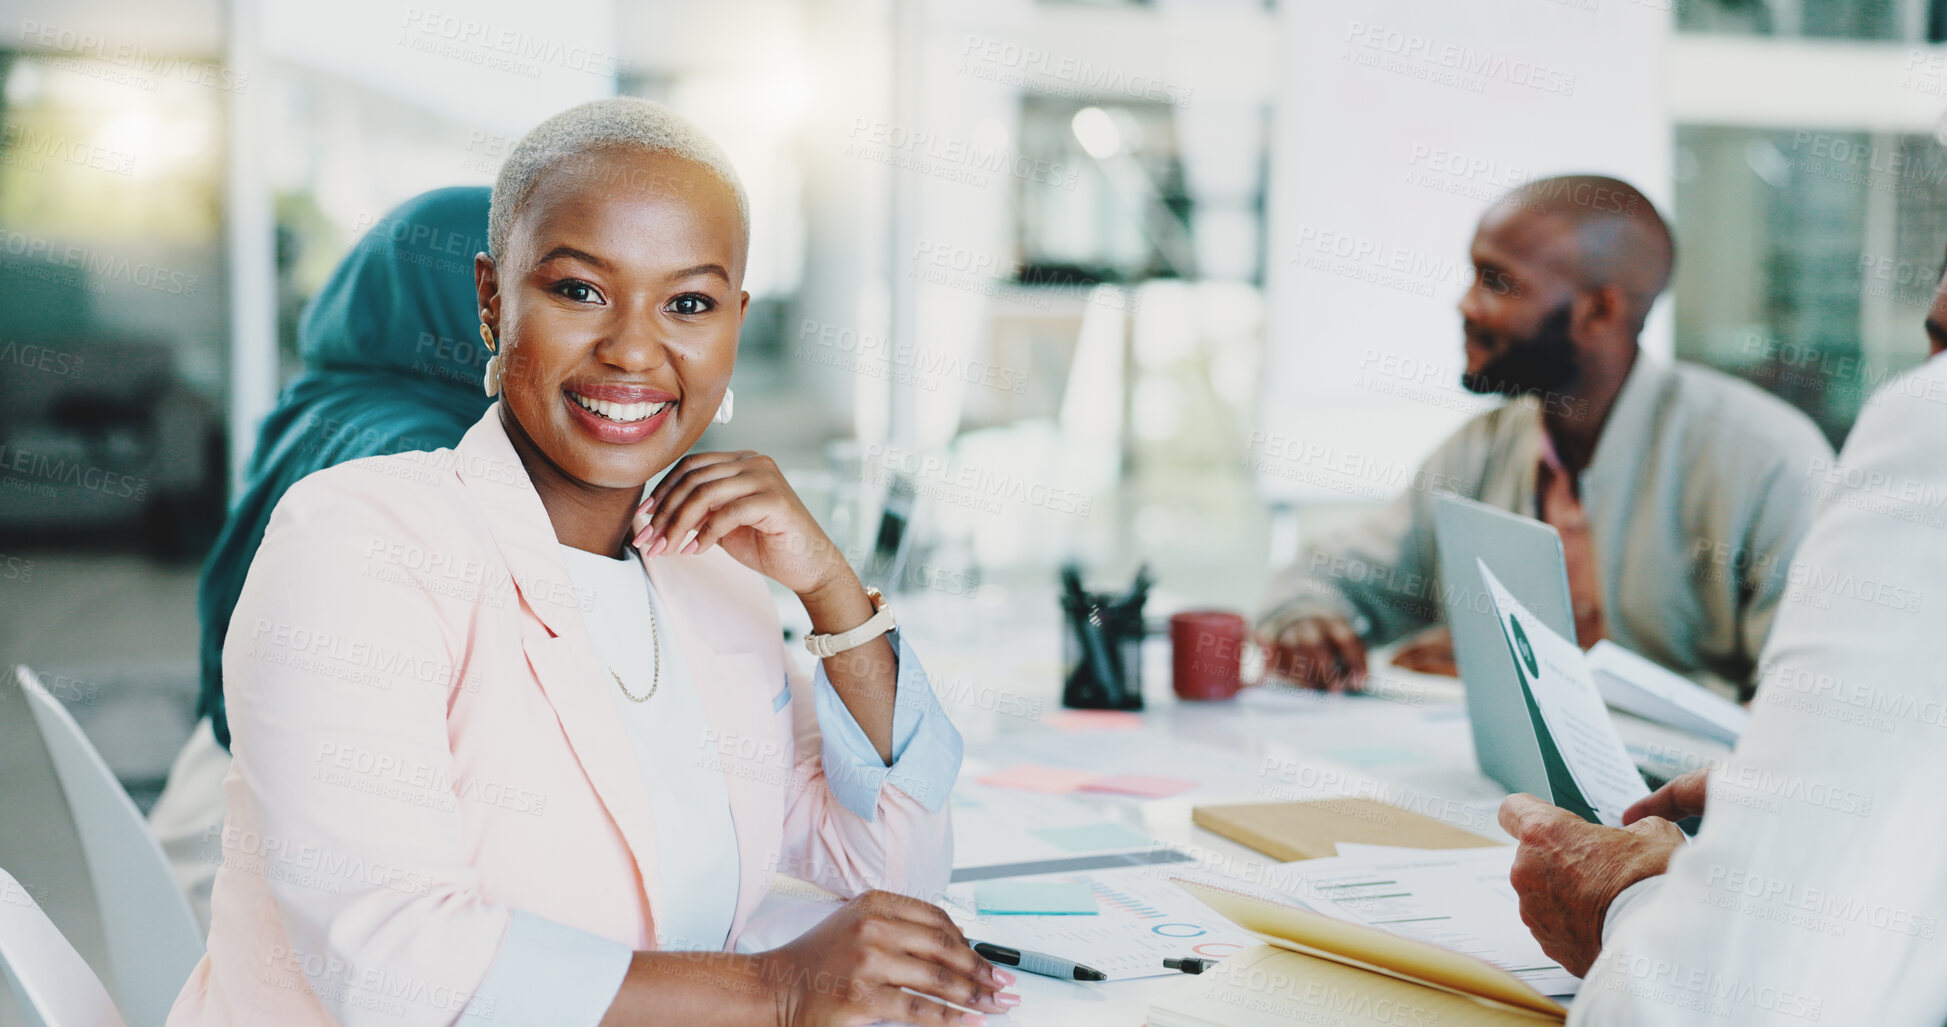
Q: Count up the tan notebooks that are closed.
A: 1